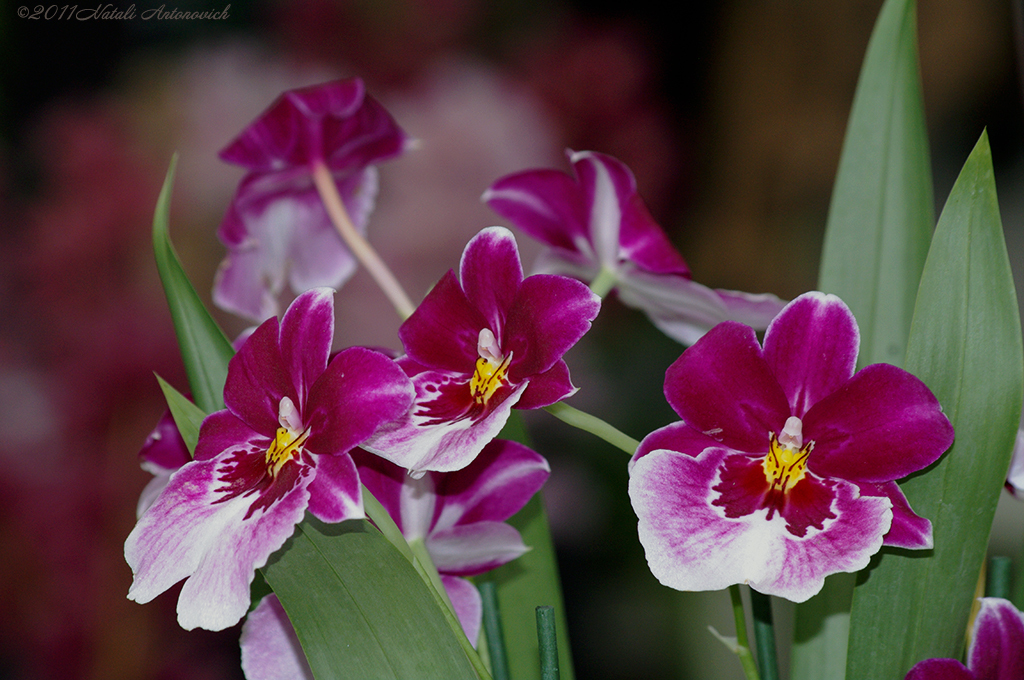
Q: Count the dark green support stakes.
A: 4